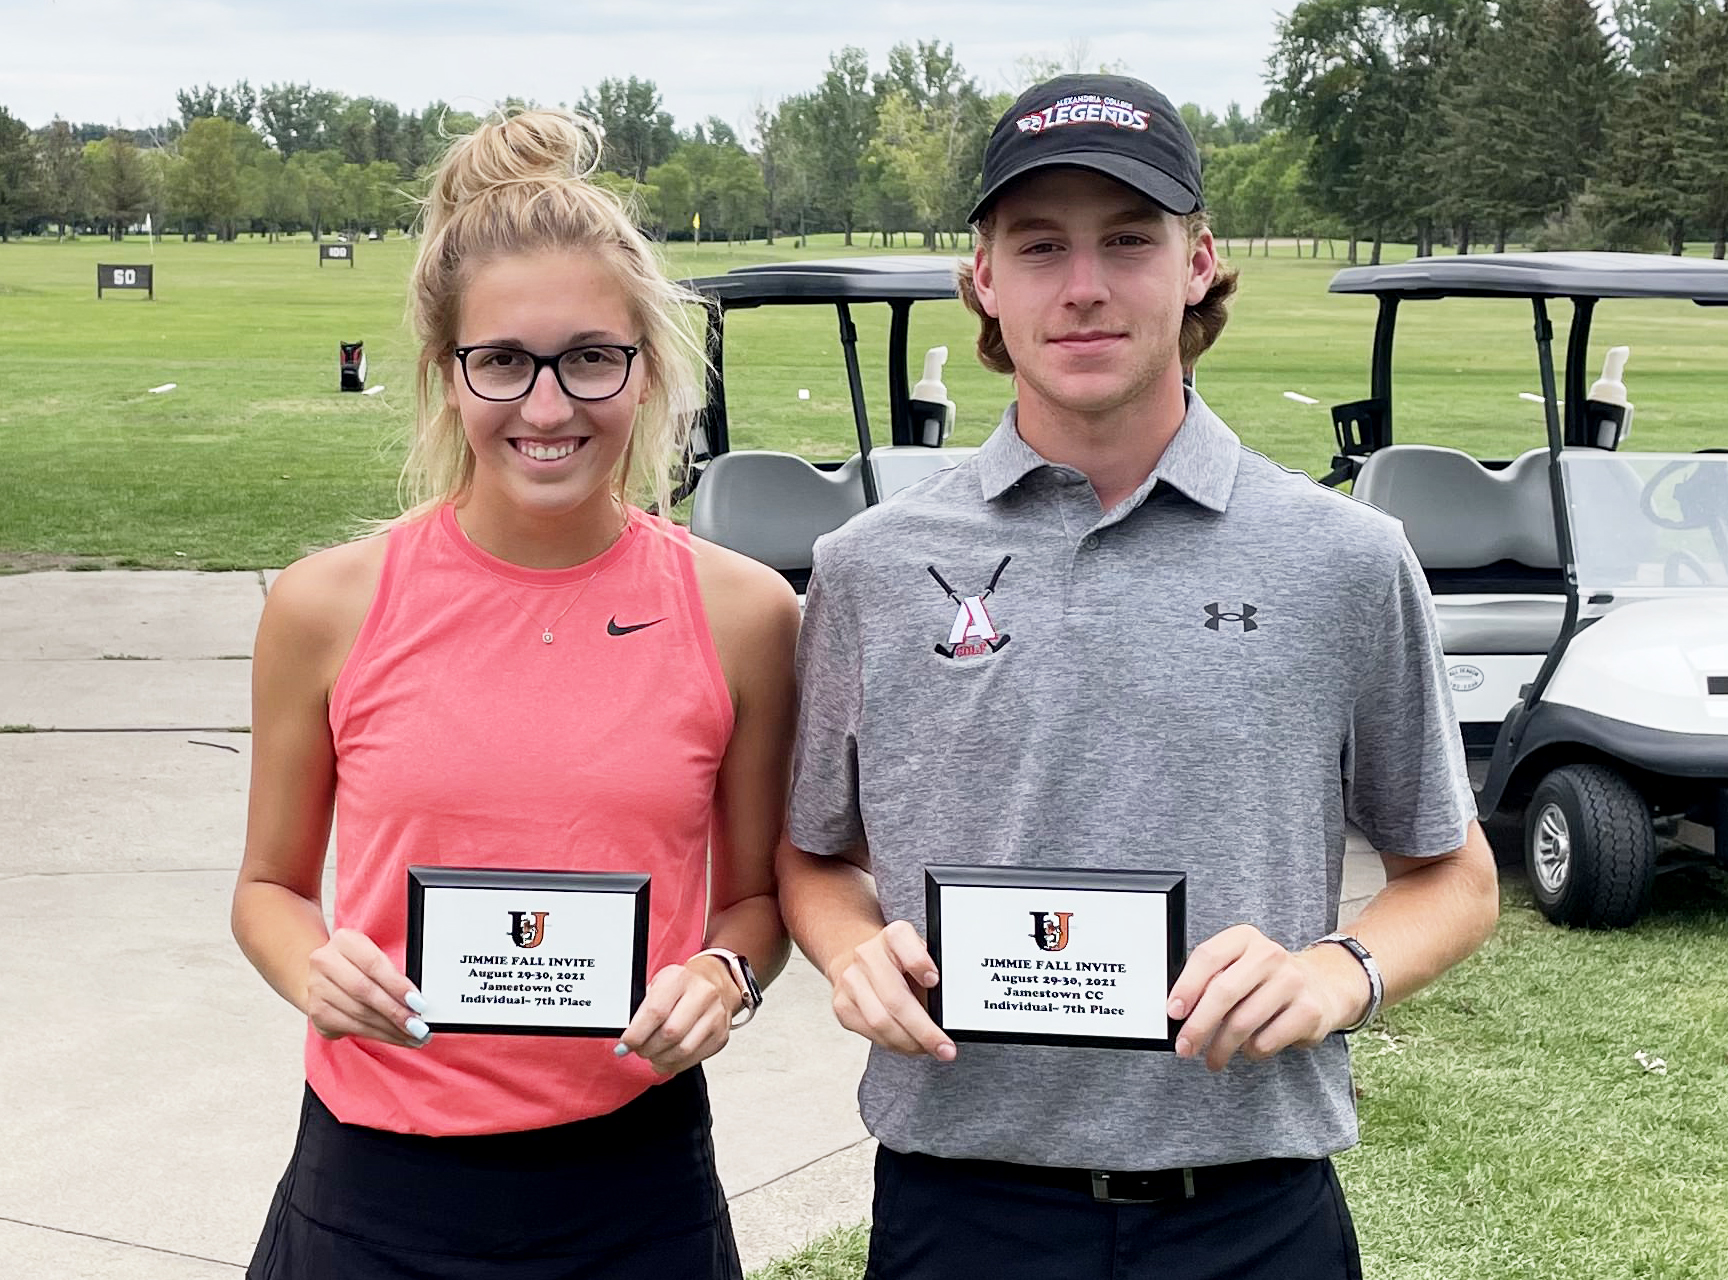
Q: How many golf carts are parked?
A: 2